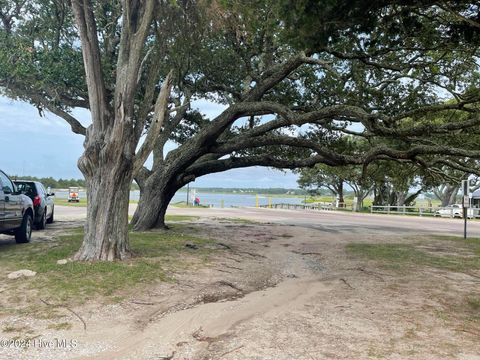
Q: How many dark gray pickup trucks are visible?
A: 1